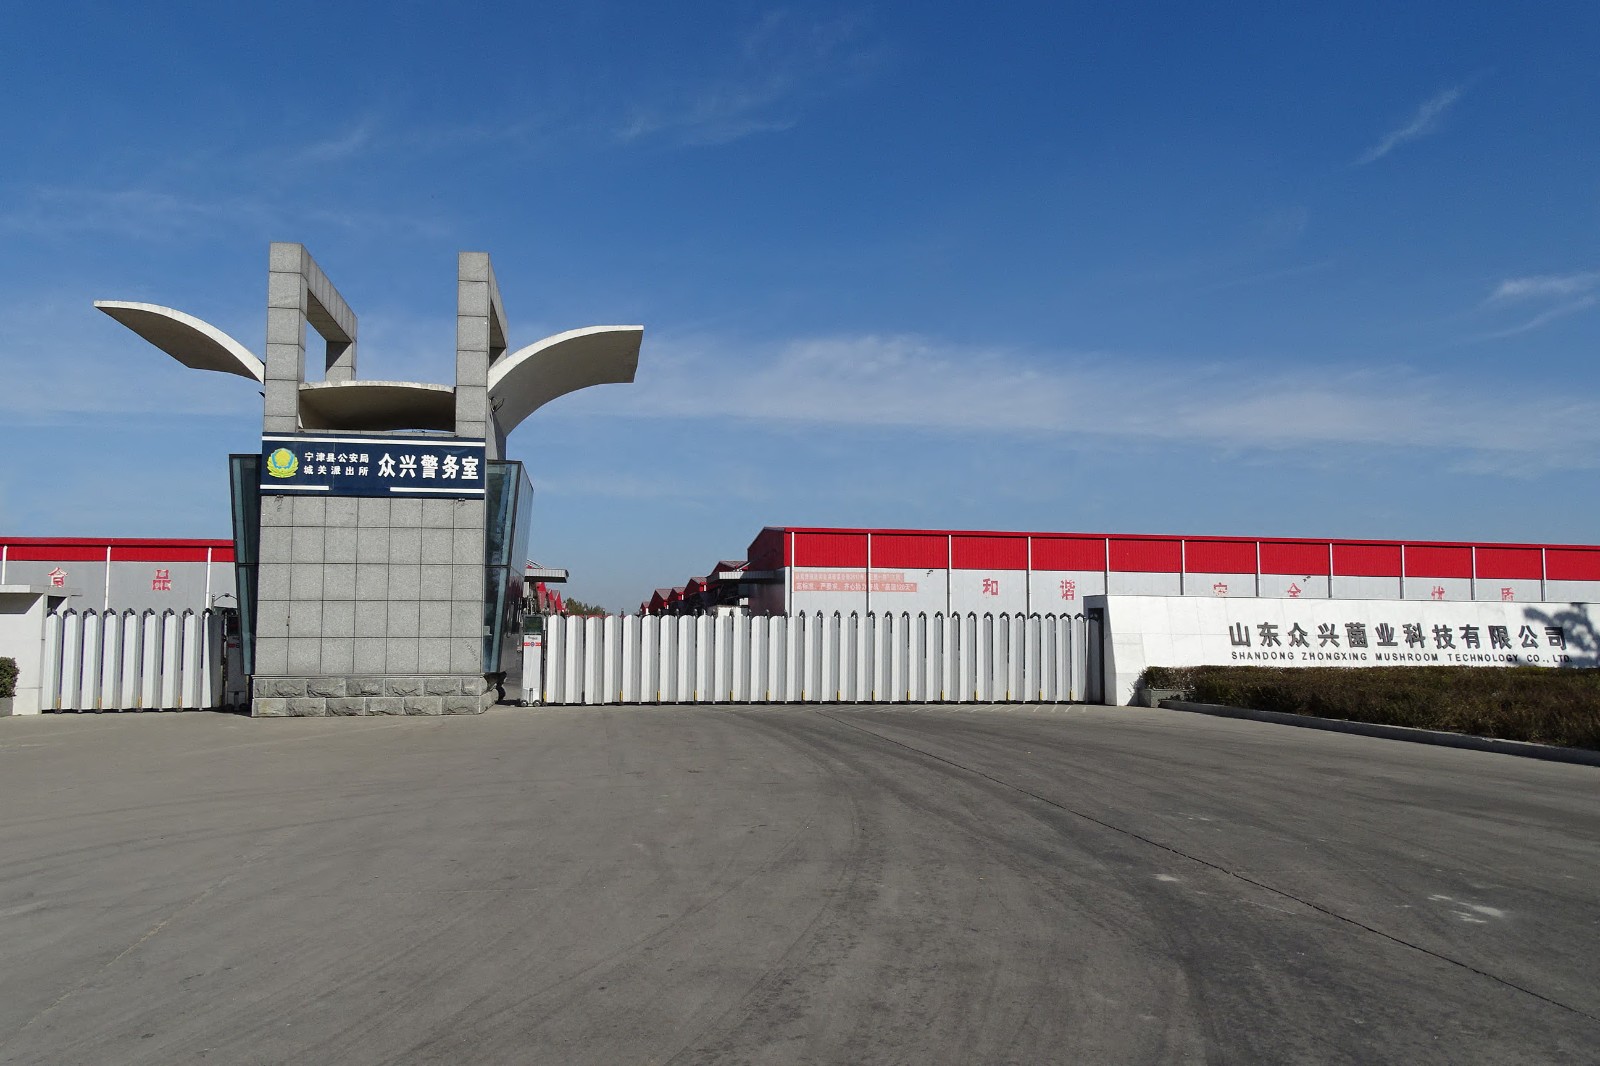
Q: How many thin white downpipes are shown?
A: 14